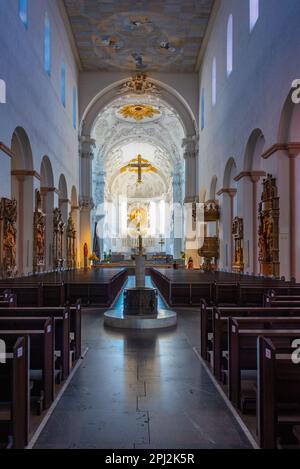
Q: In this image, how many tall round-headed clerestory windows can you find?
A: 8